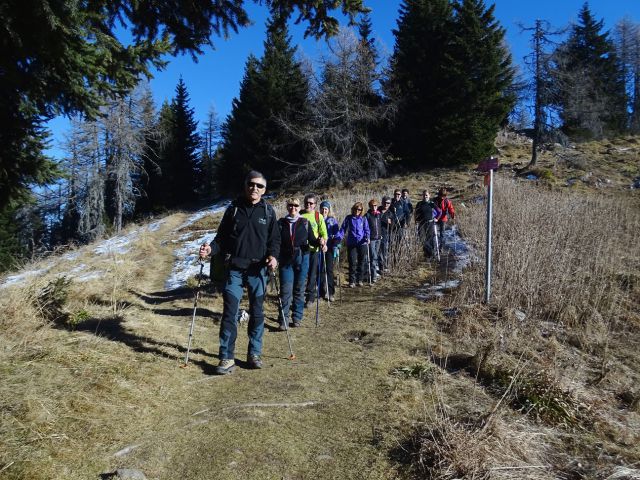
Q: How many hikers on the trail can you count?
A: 11